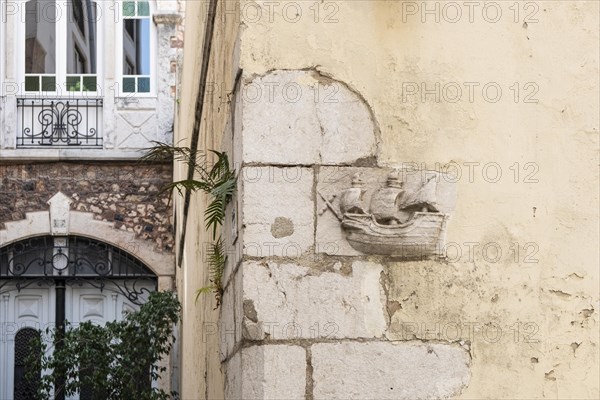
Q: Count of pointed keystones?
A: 1